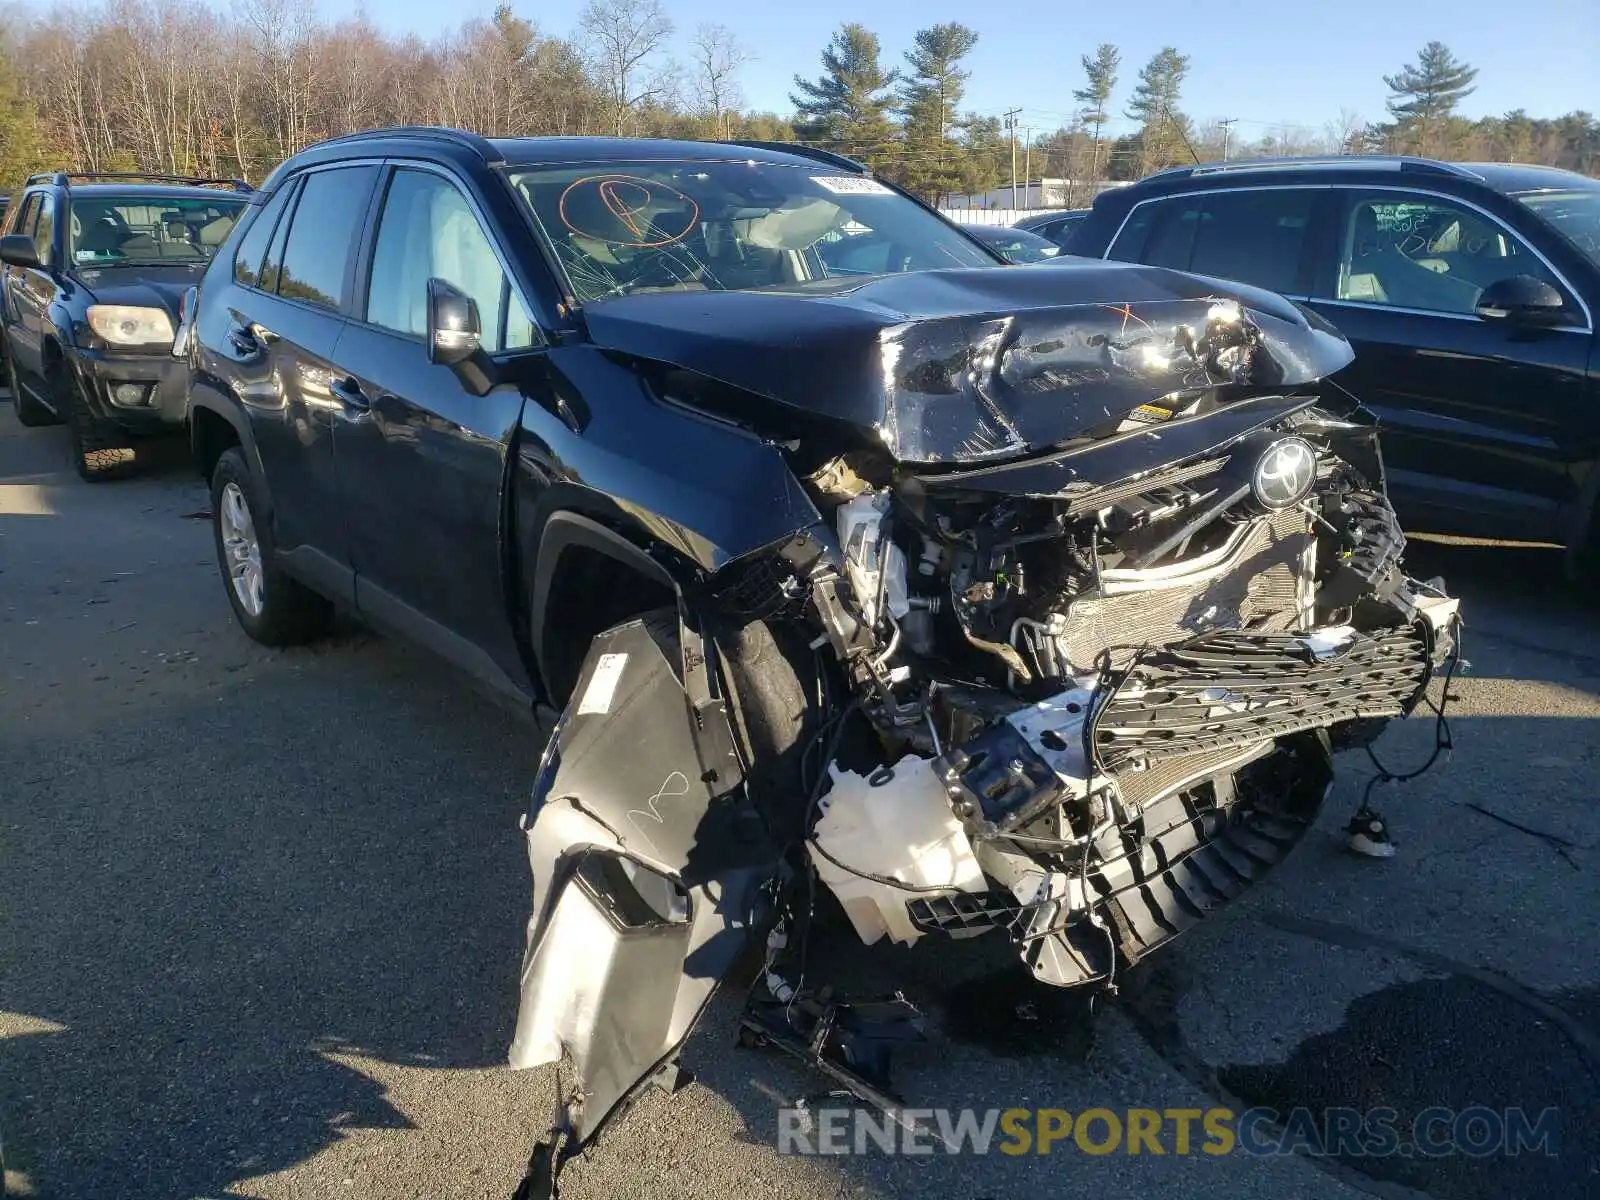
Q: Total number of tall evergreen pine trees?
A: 5